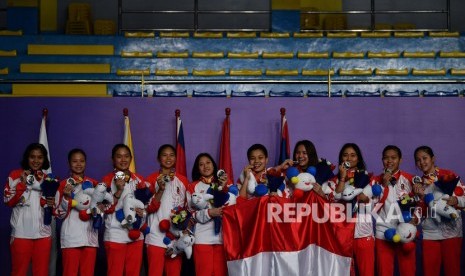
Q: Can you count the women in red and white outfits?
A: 10